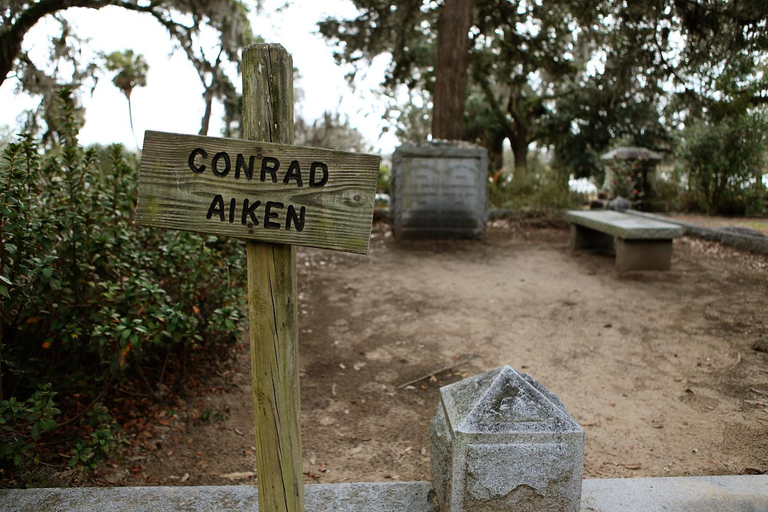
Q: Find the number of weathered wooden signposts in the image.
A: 1